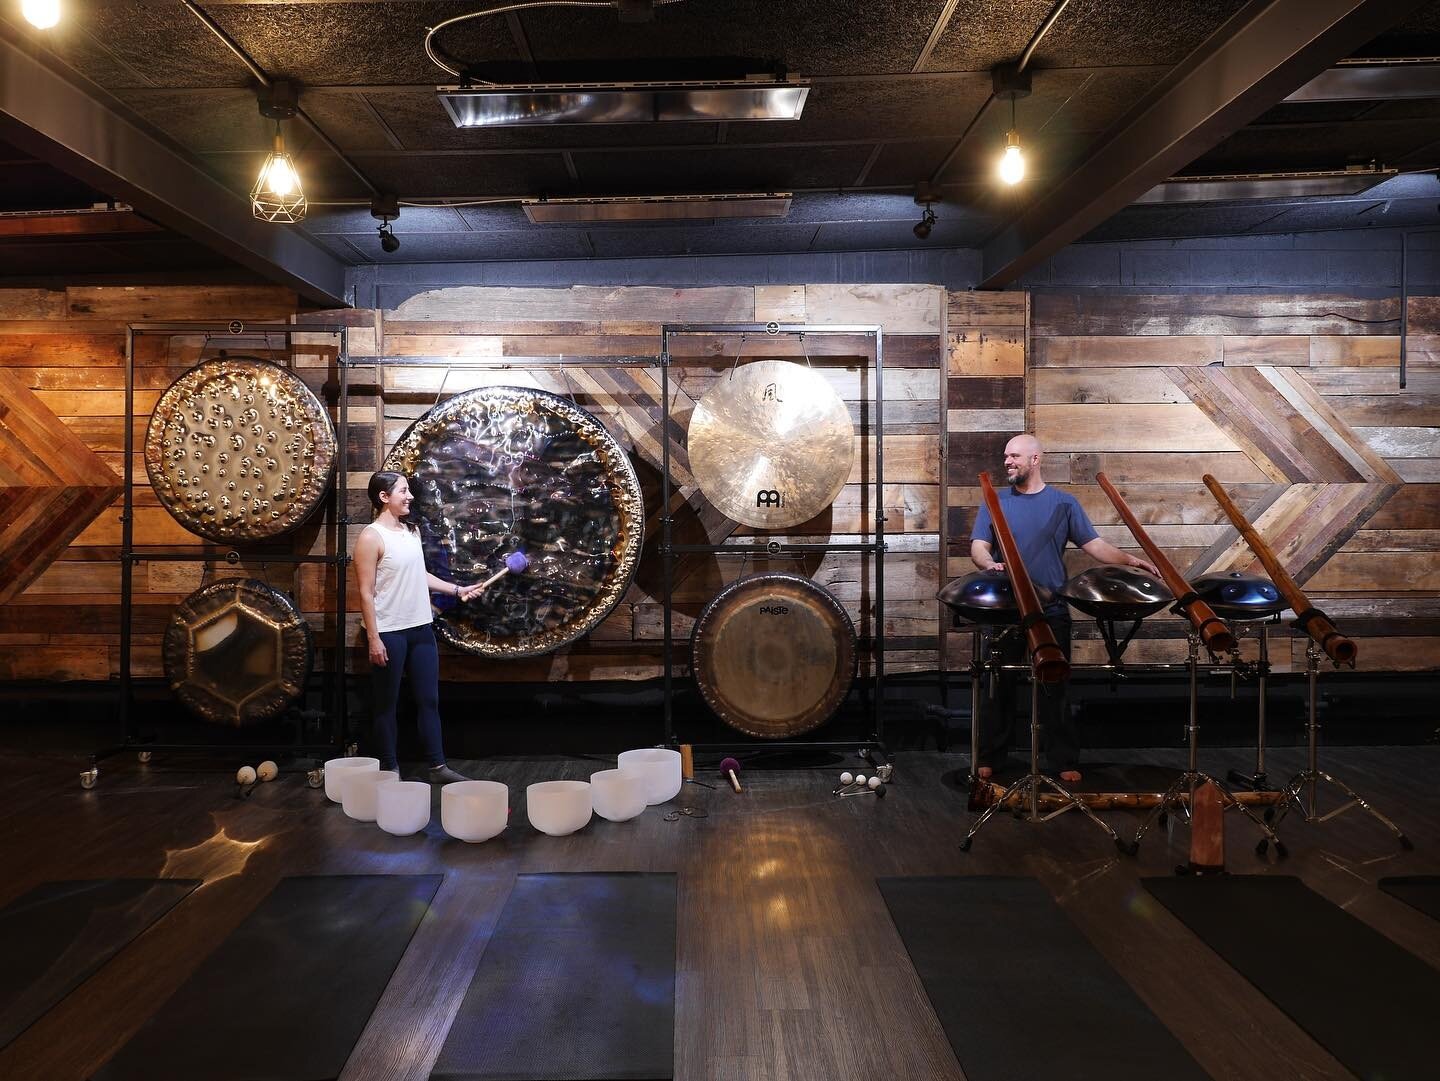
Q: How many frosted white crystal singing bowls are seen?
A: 7